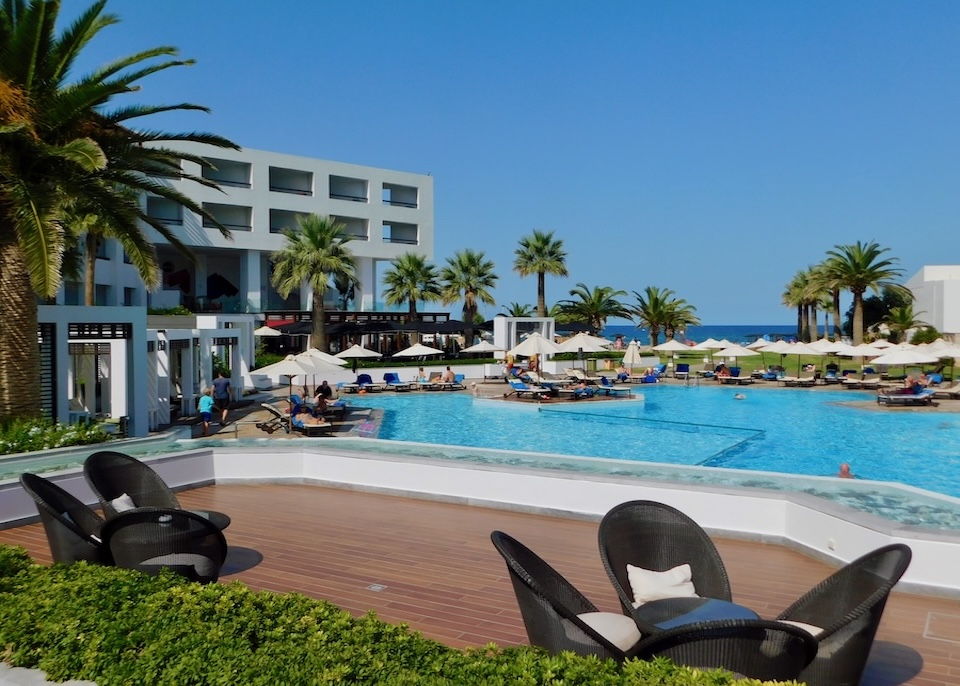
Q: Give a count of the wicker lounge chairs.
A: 7